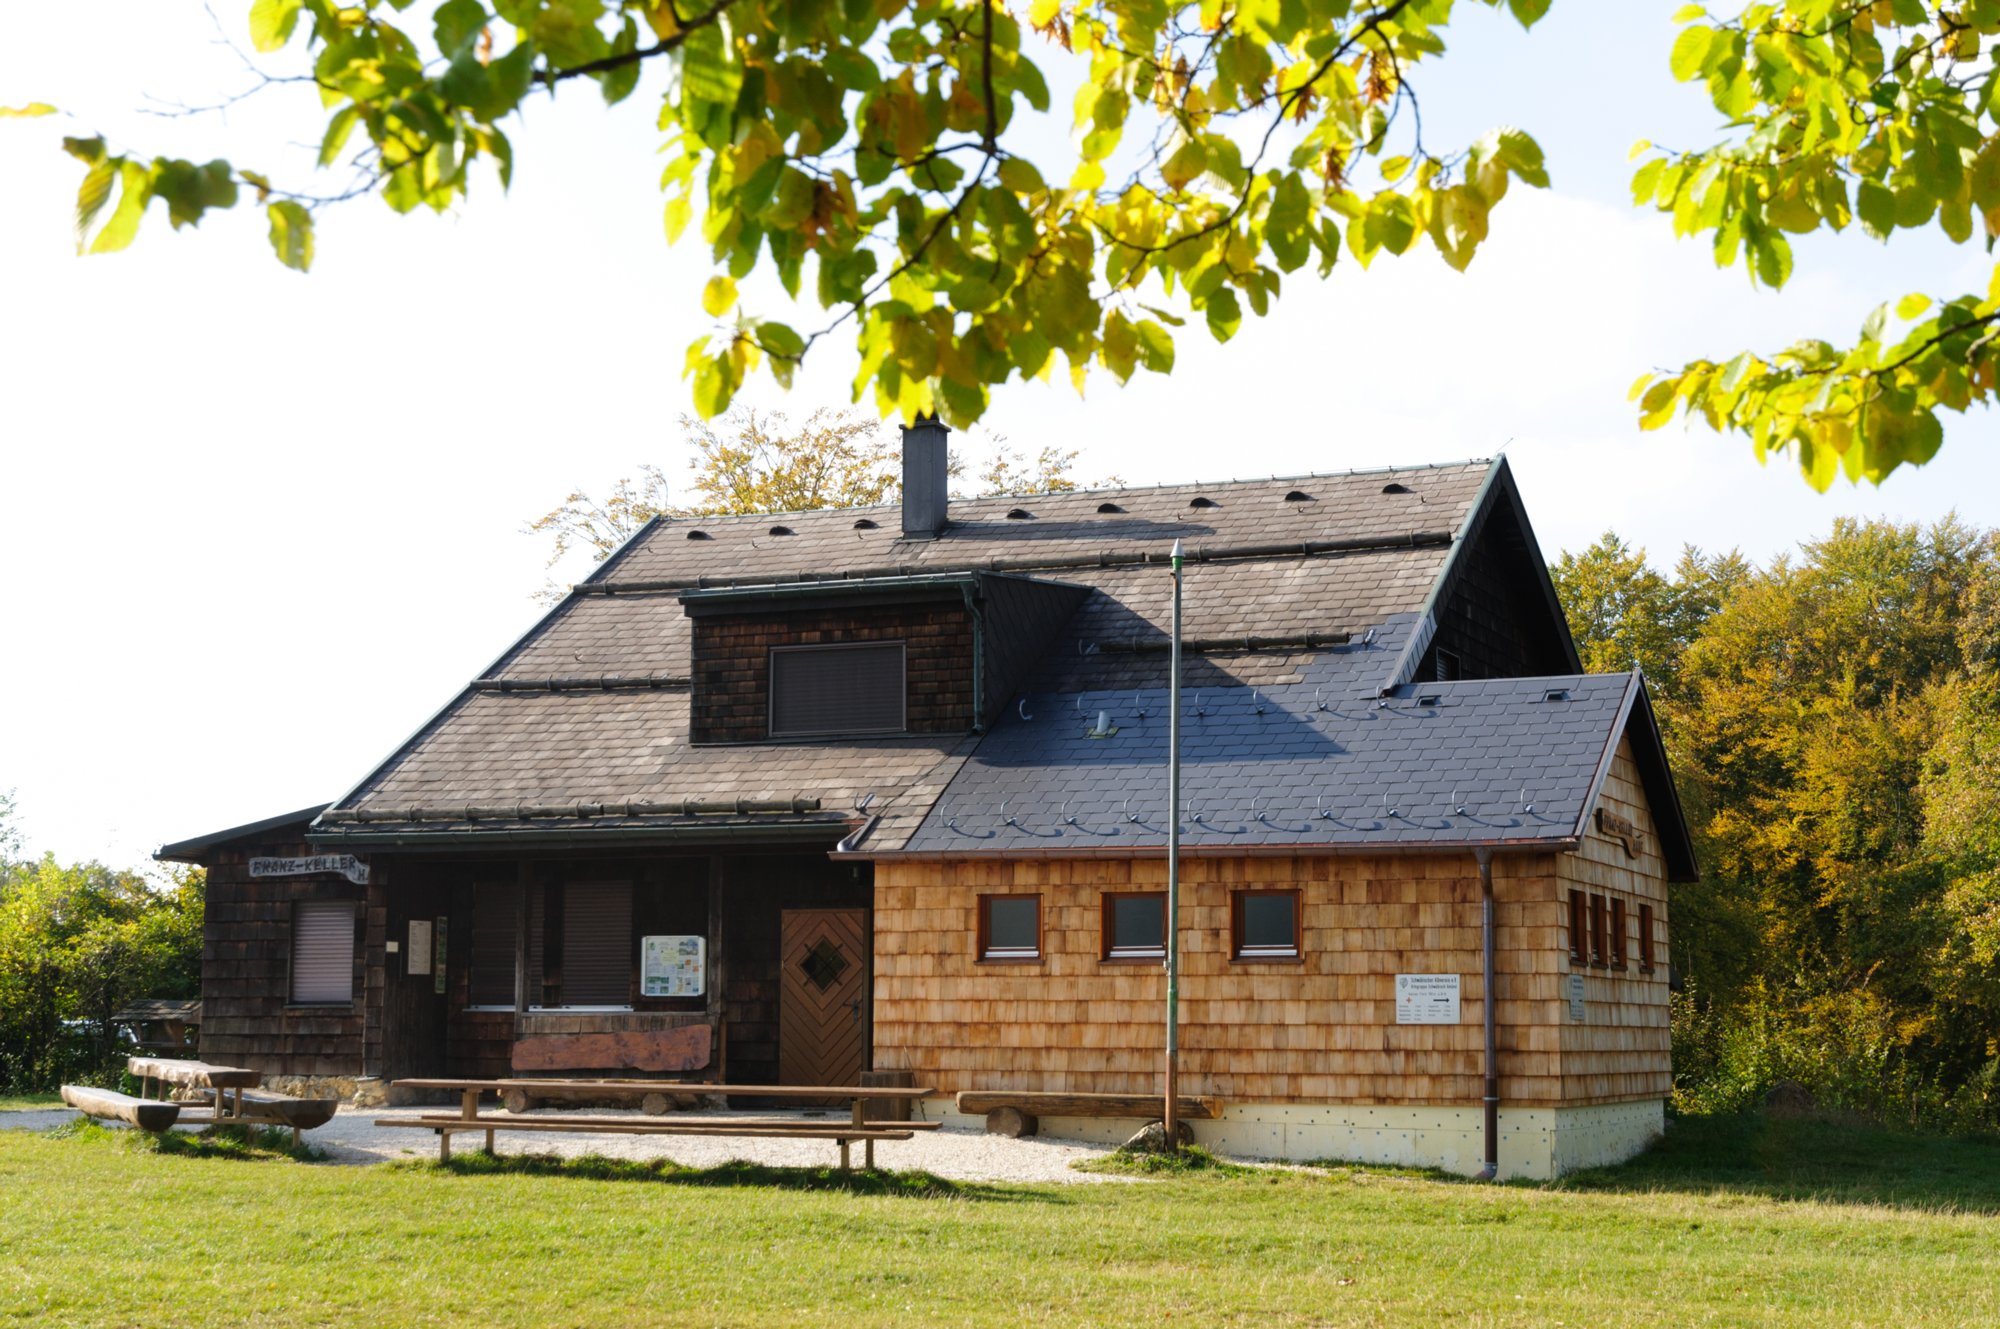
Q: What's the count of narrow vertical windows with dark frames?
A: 4